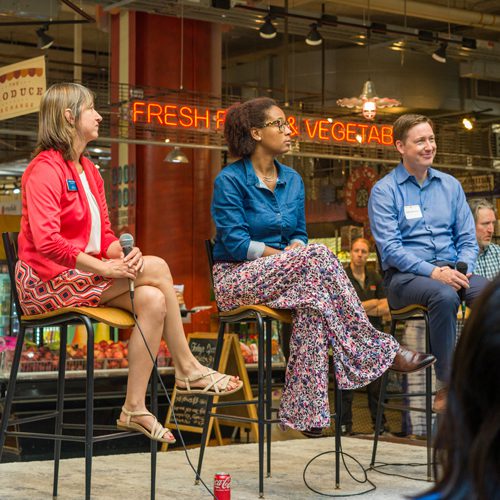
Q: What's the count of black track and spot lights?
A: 4